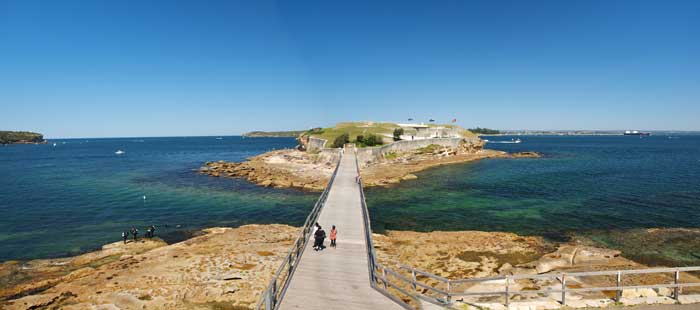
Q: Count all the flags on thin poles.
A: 3